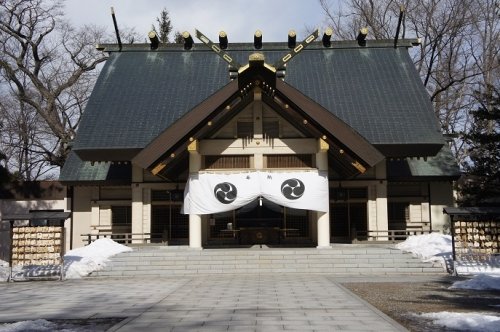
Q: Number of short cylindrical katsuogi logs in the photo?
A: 7